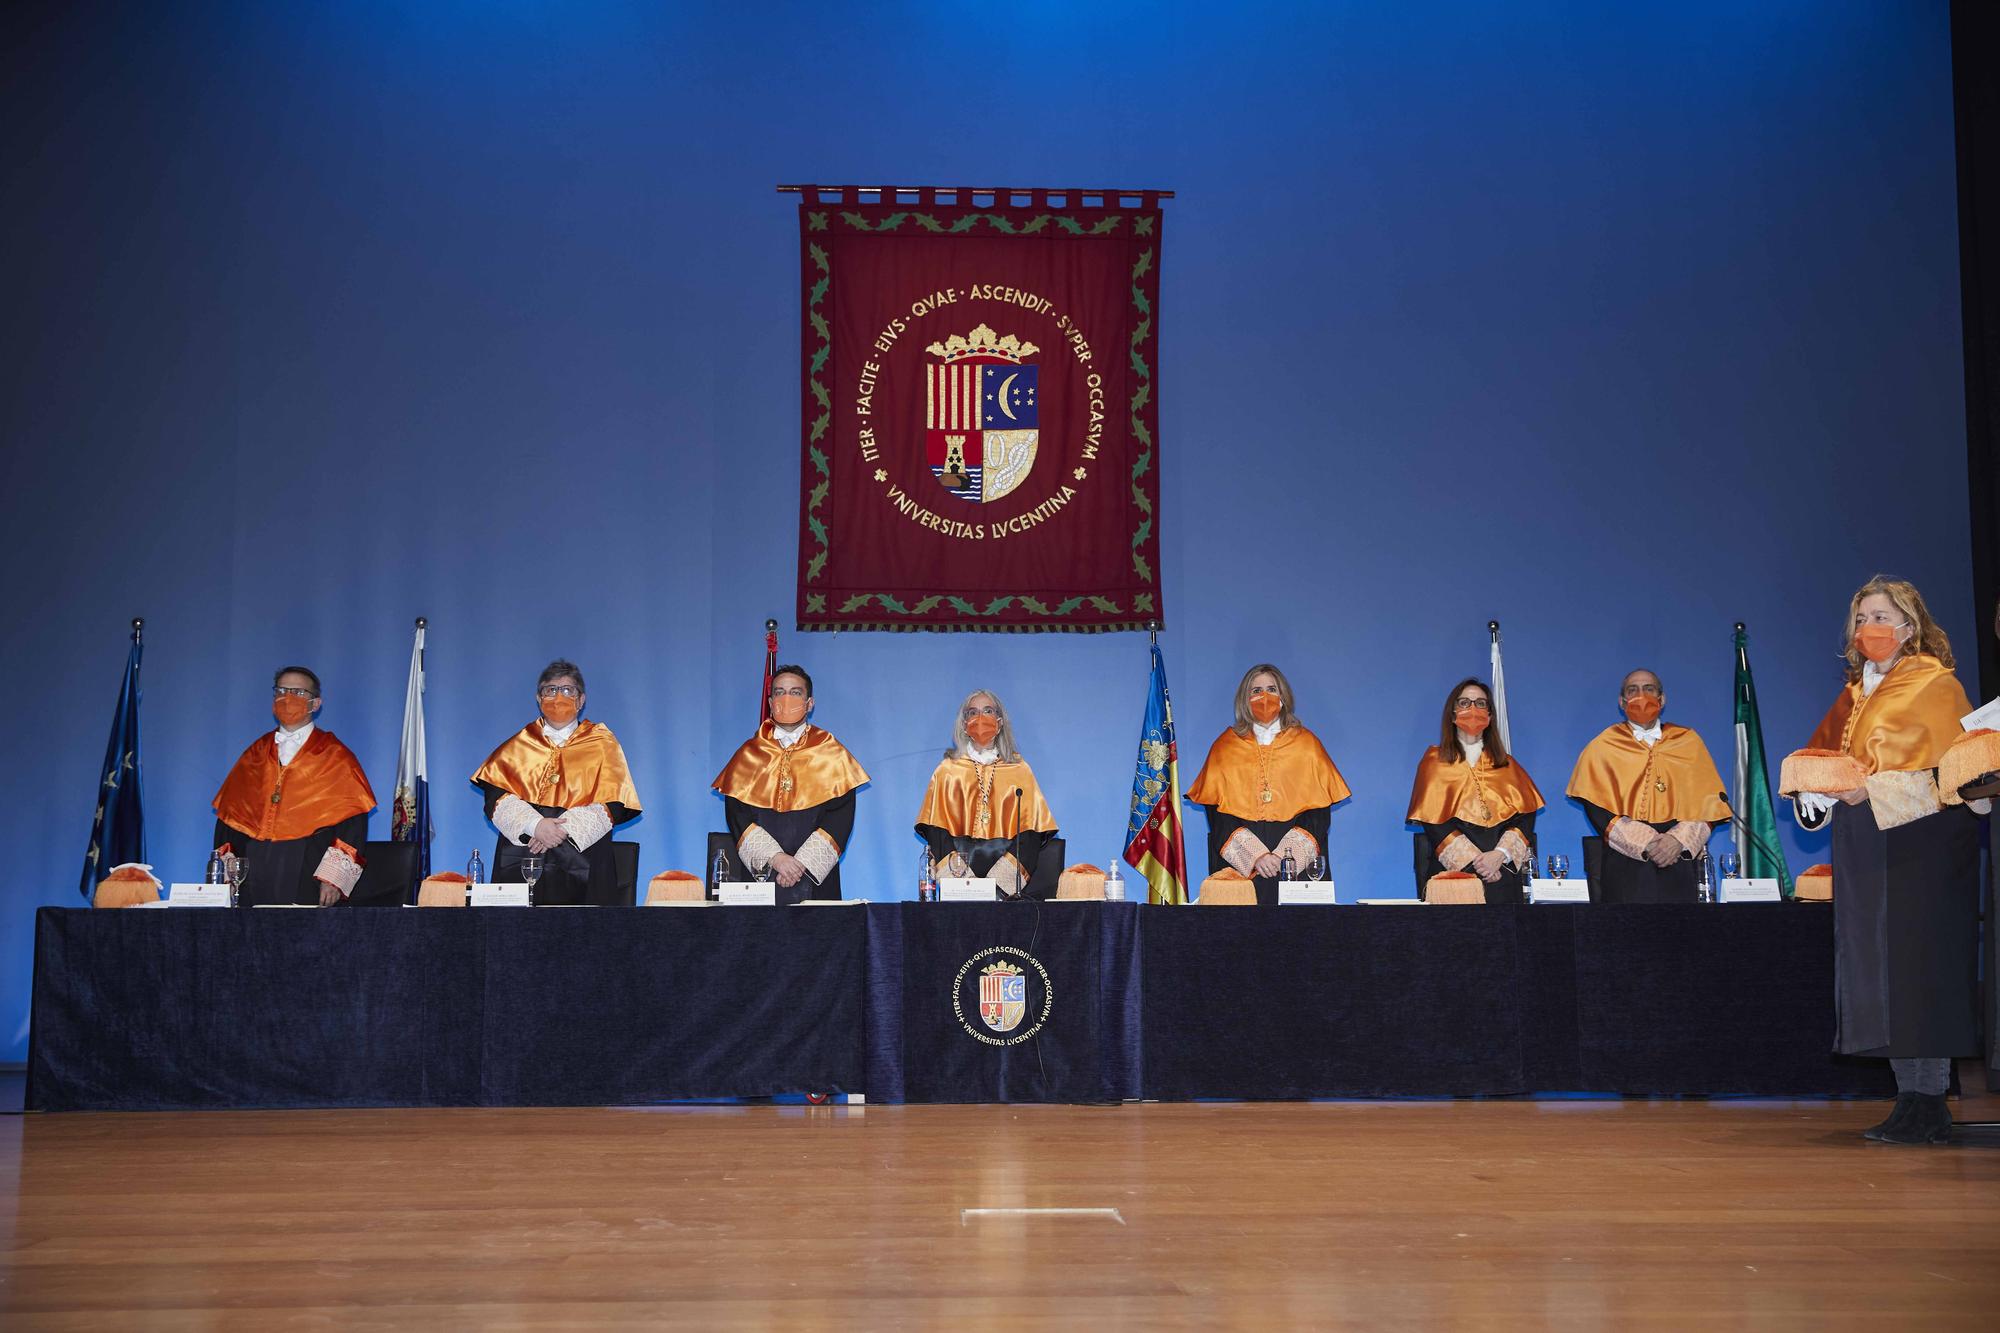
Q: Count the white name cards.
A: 7